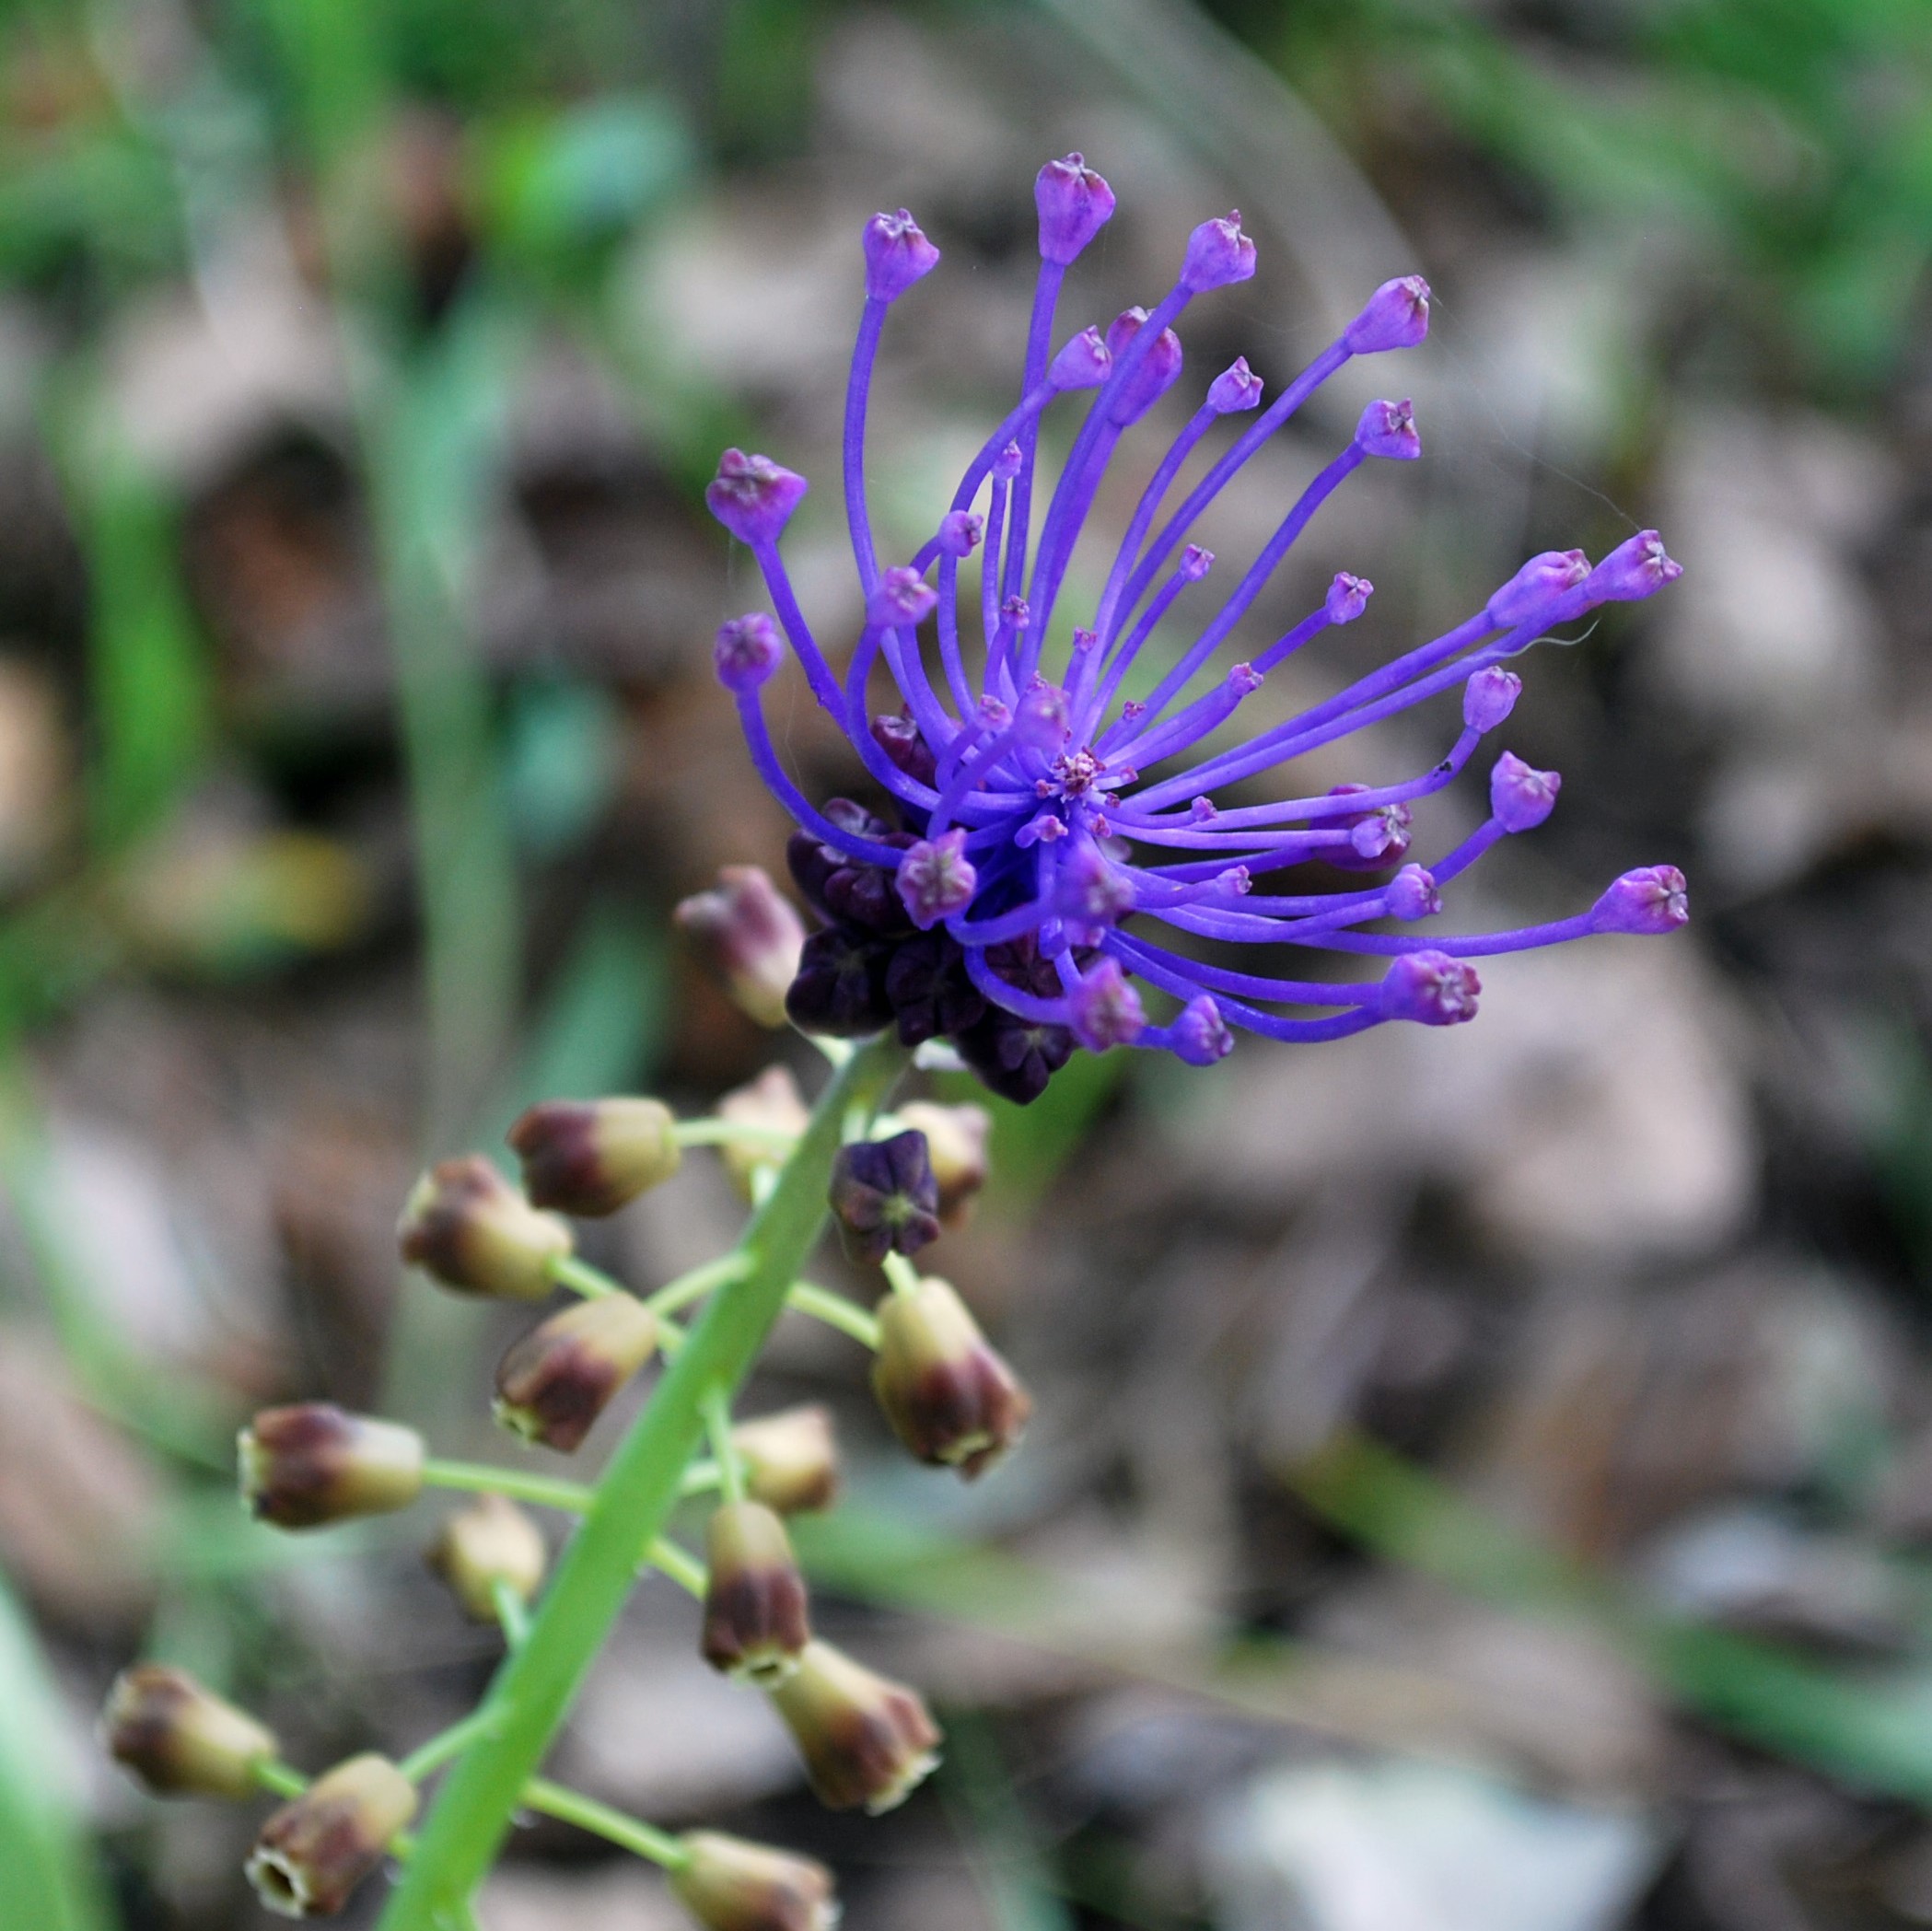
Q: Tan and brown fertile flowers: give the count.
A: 15